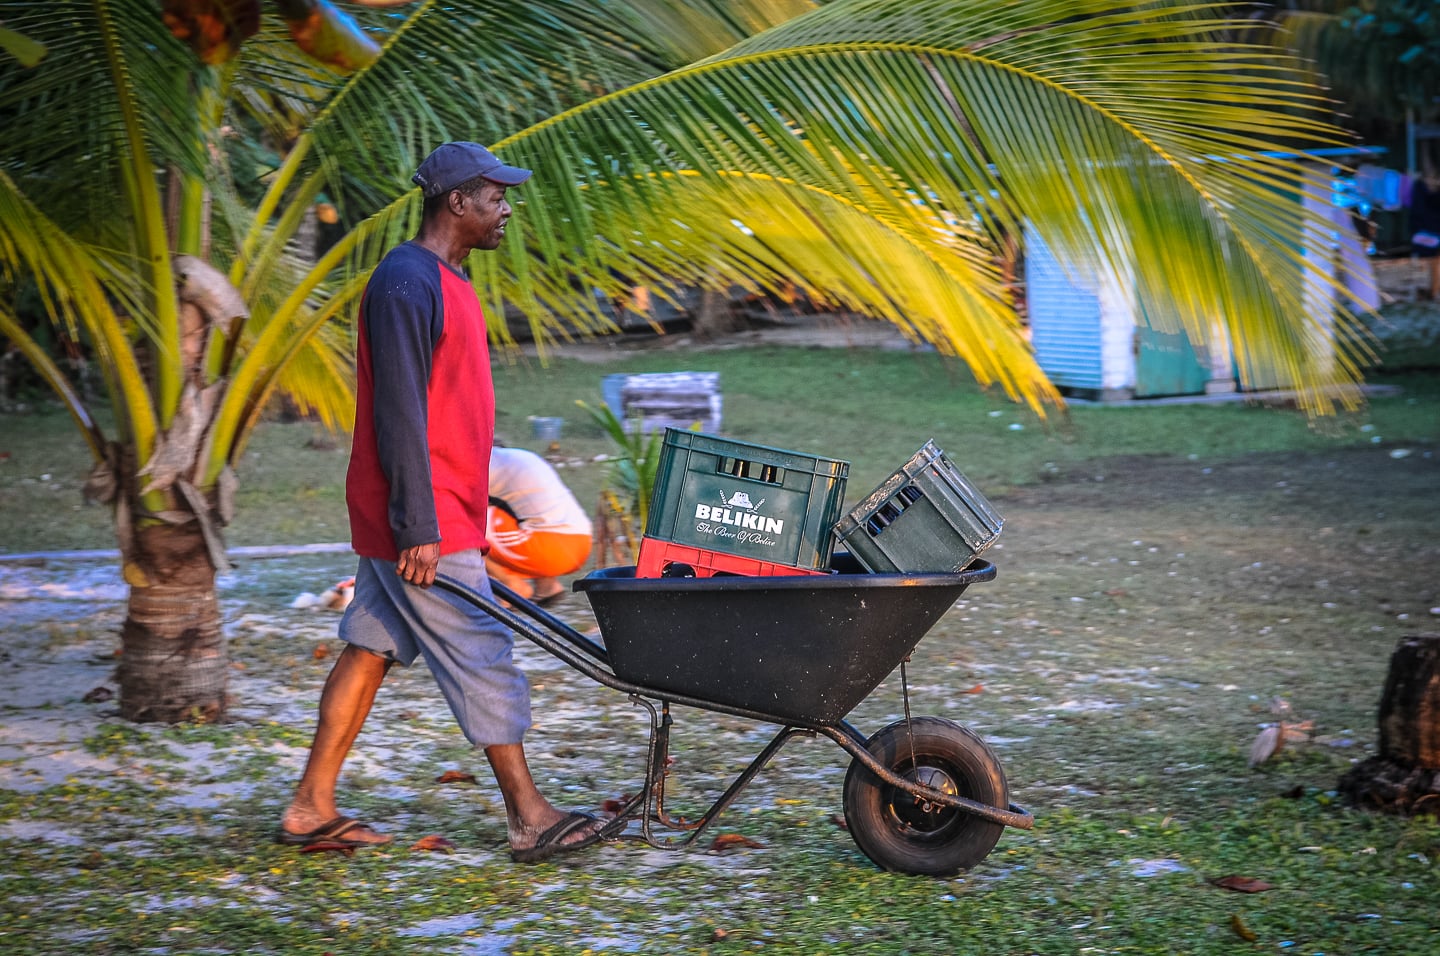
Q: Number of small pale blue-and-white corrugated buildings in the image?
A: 1